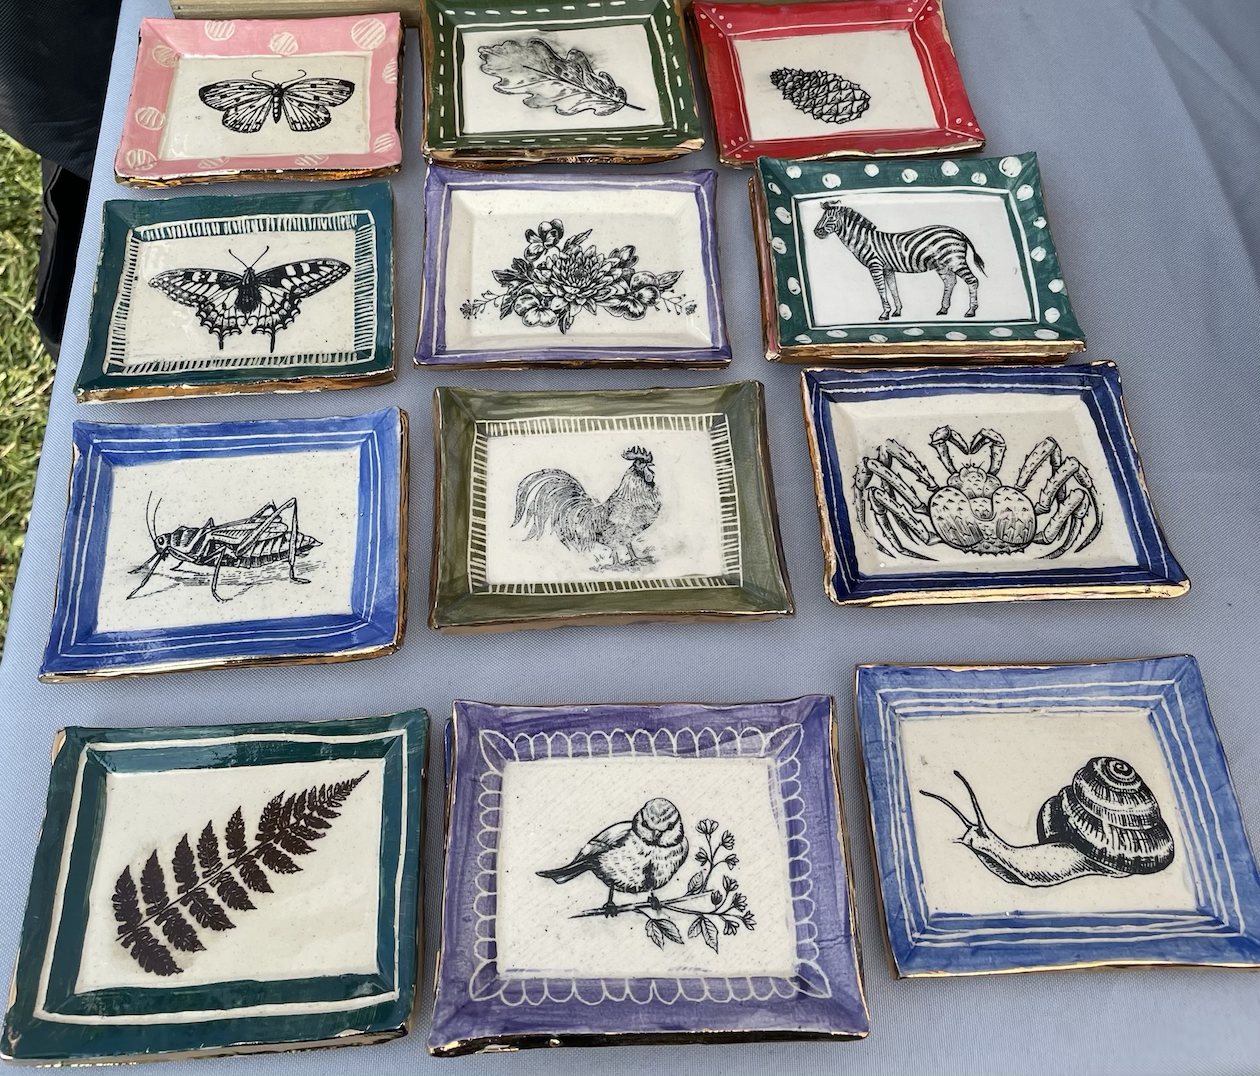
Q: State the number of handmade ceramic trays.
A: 12